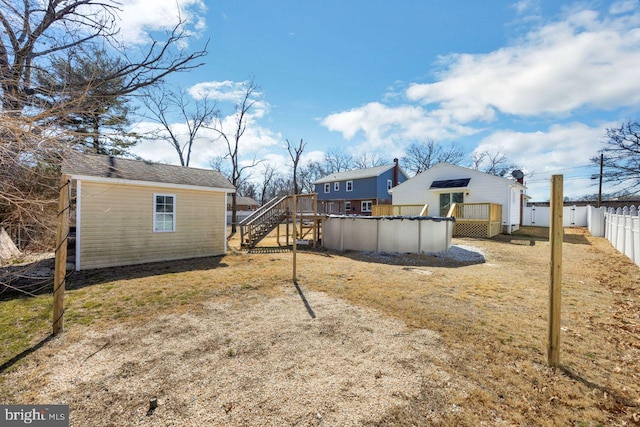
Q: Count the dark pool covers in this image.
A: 1